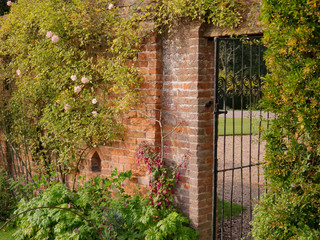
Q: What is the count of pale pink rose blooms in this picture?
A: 11